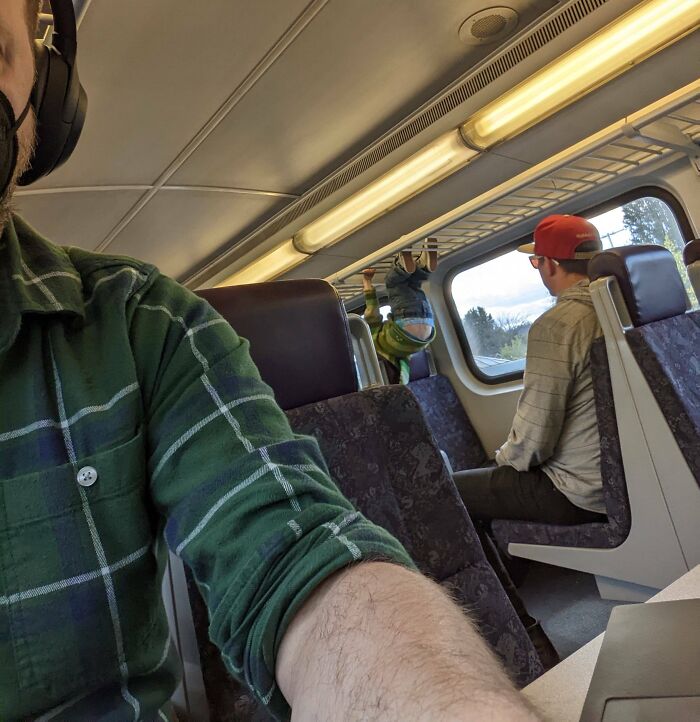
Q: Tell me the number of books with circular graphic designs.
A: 0